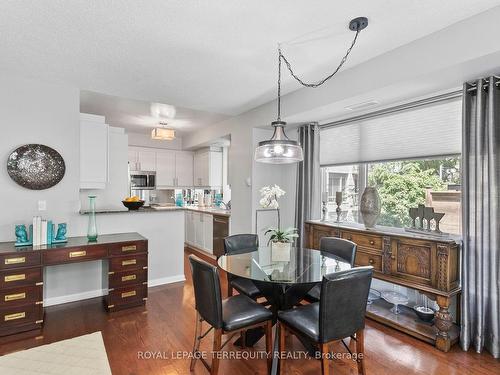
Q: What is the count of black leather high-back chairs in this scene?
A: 4